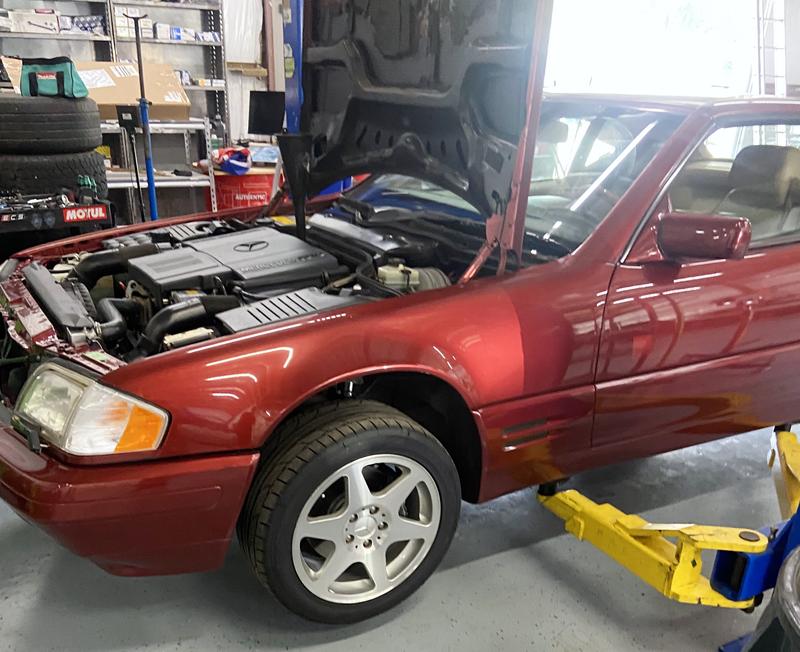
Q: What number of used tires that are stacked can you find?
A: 2